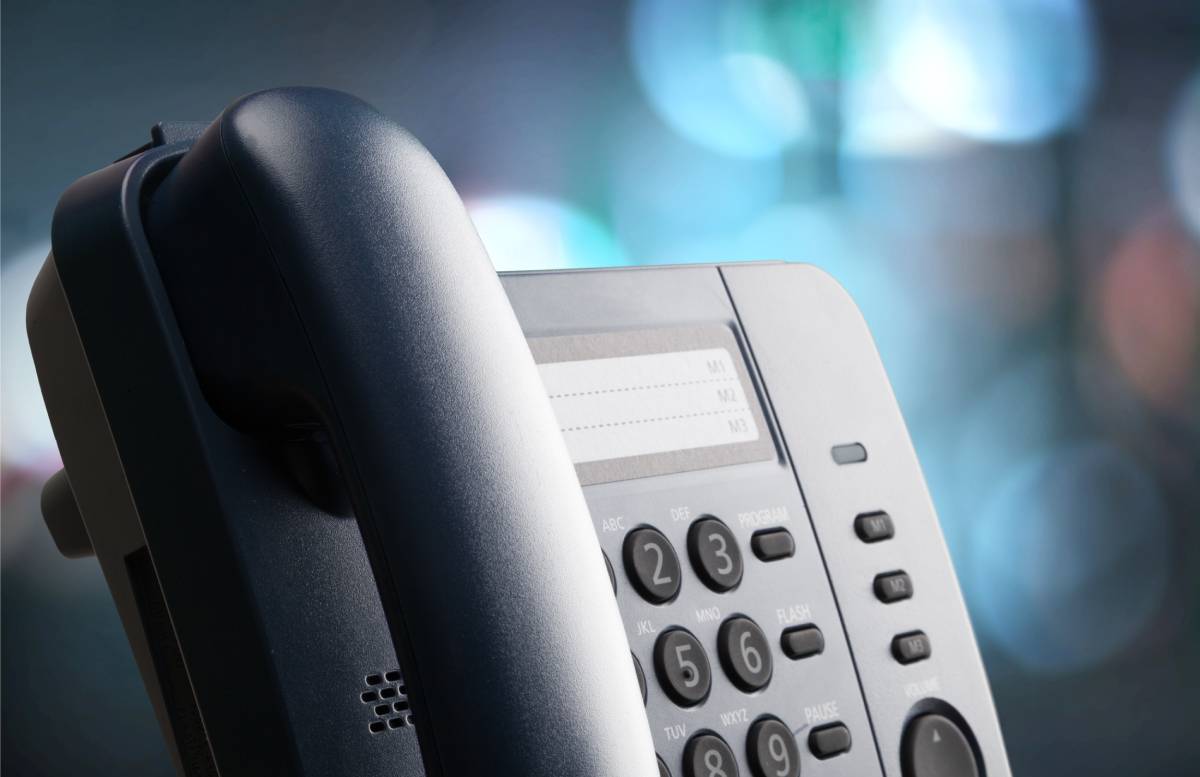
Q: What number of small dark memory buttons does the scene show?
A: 3